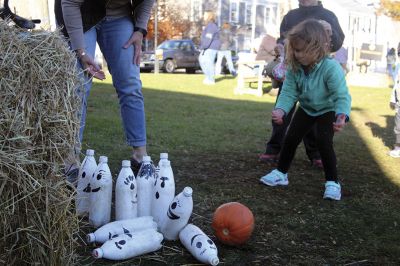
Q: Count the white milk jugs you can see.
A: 10